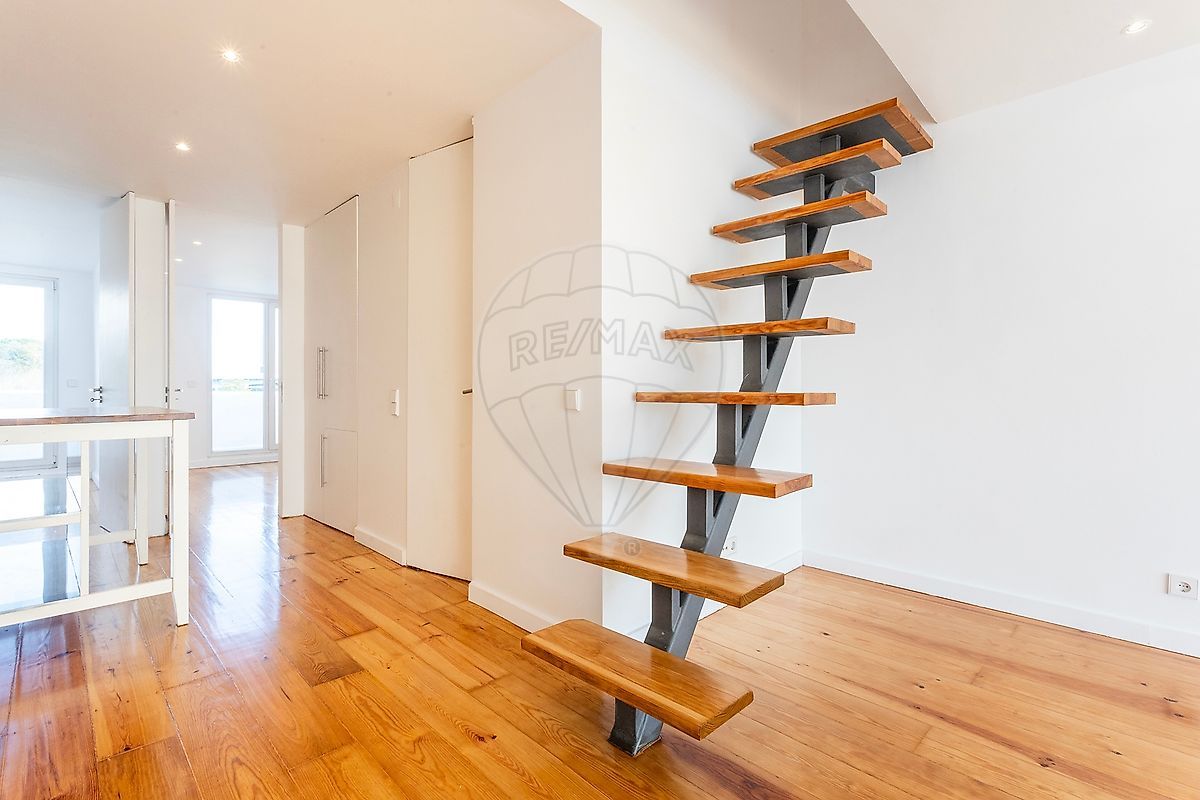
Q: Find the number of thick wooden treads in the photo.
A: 9